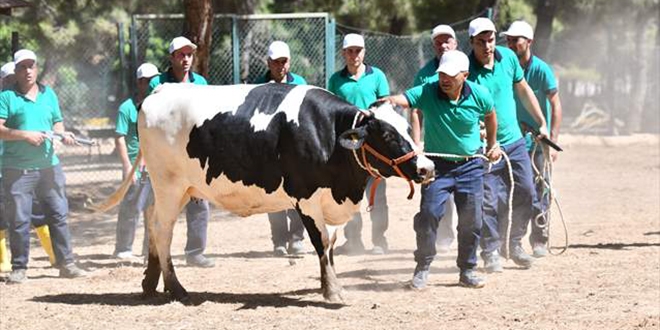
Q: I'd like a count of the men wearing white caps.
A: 10